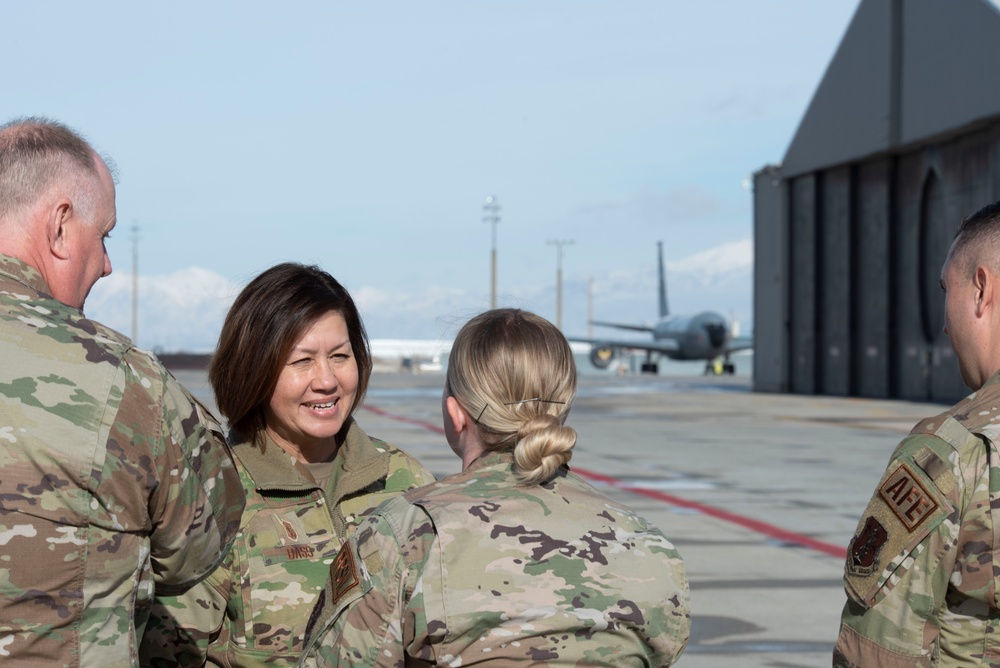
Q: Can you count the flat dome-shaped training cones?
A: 0